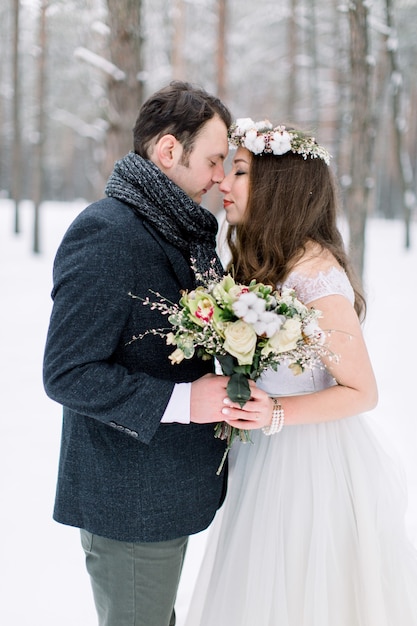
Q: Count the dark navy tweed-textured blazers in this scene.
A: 1